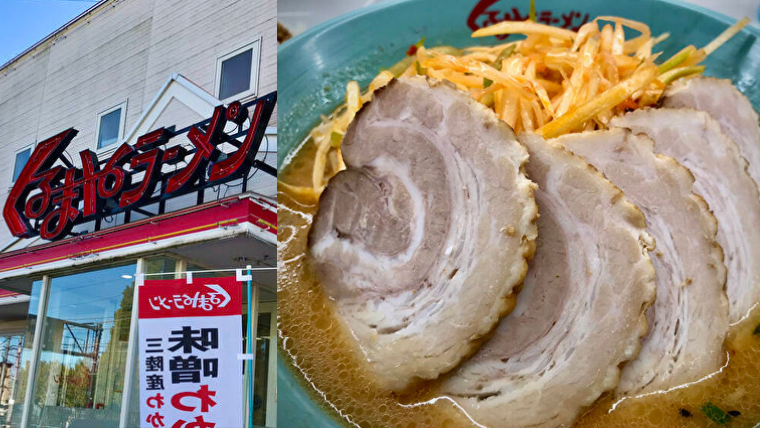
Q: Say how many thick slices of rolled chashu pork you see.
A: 5